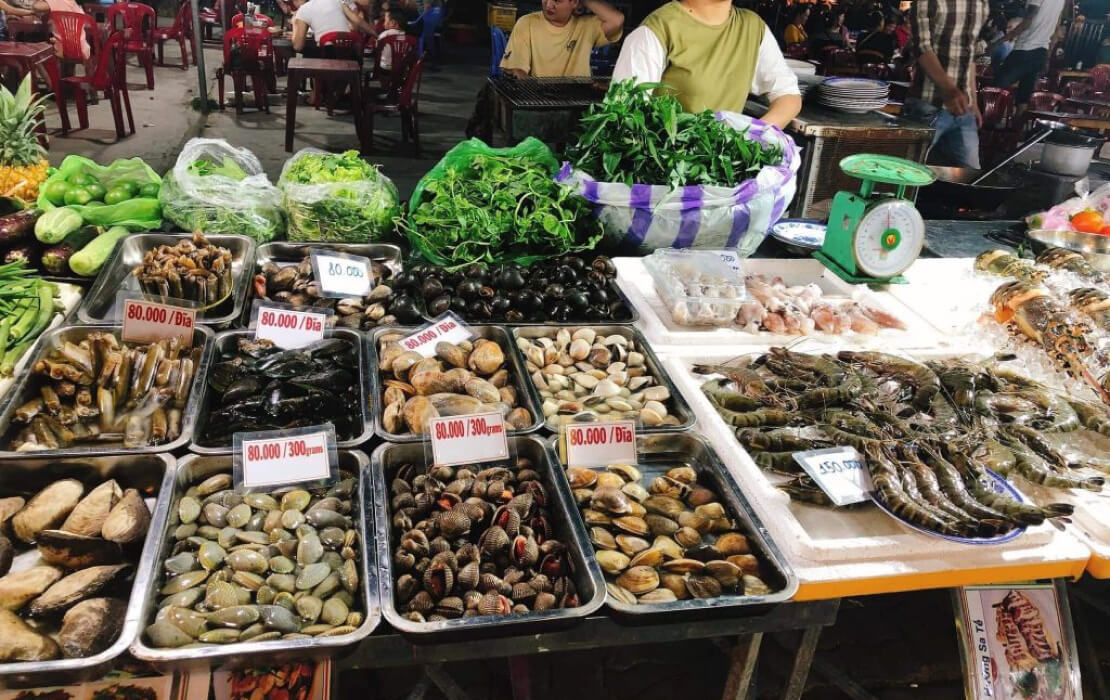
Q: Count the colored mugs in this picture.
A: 0